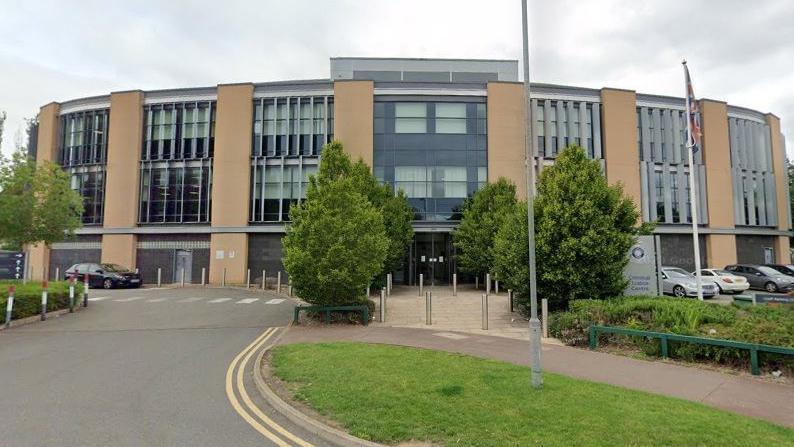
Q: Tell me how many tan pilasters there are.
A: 8